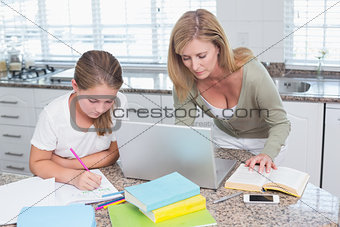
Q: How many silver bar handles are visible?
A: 5